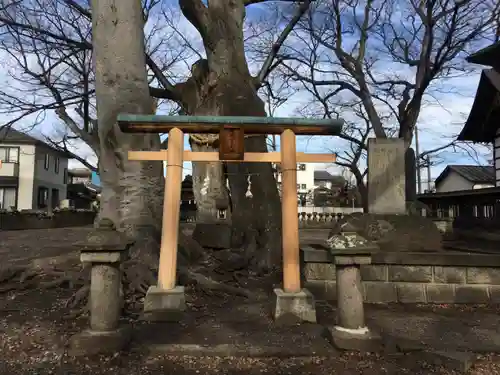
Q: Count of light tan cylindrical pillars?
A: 2